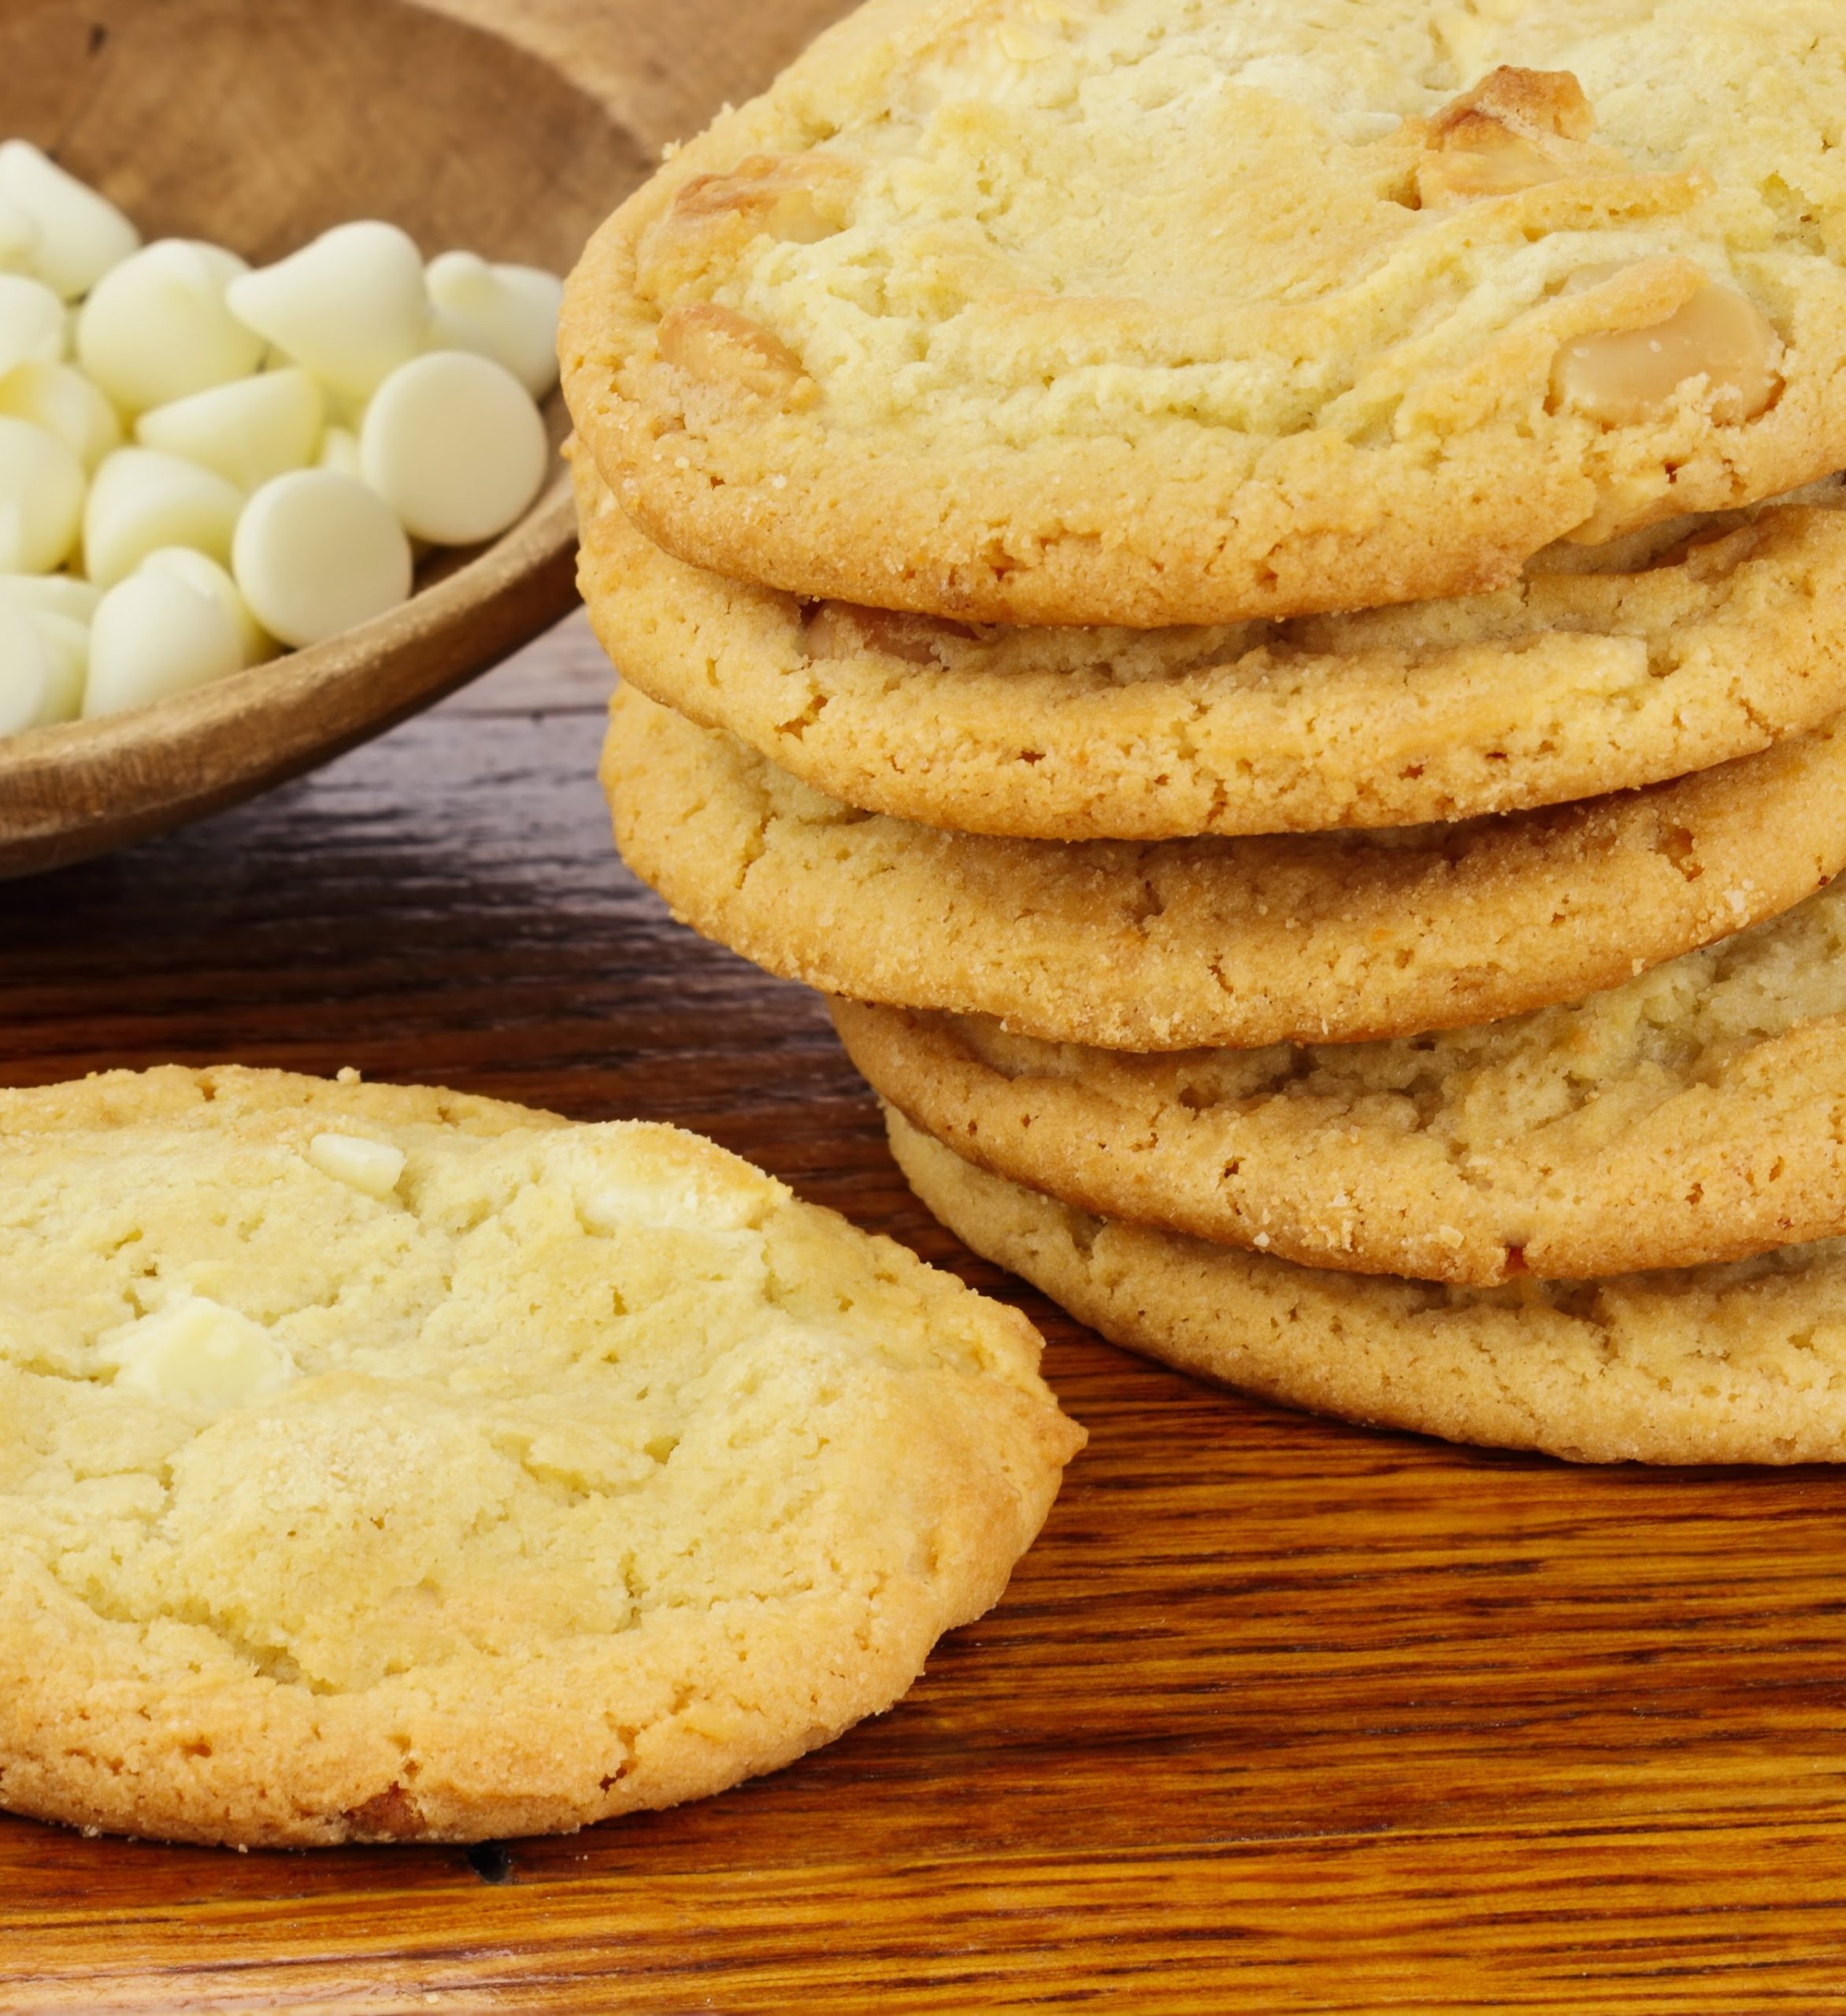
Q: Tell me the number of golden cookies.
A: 6